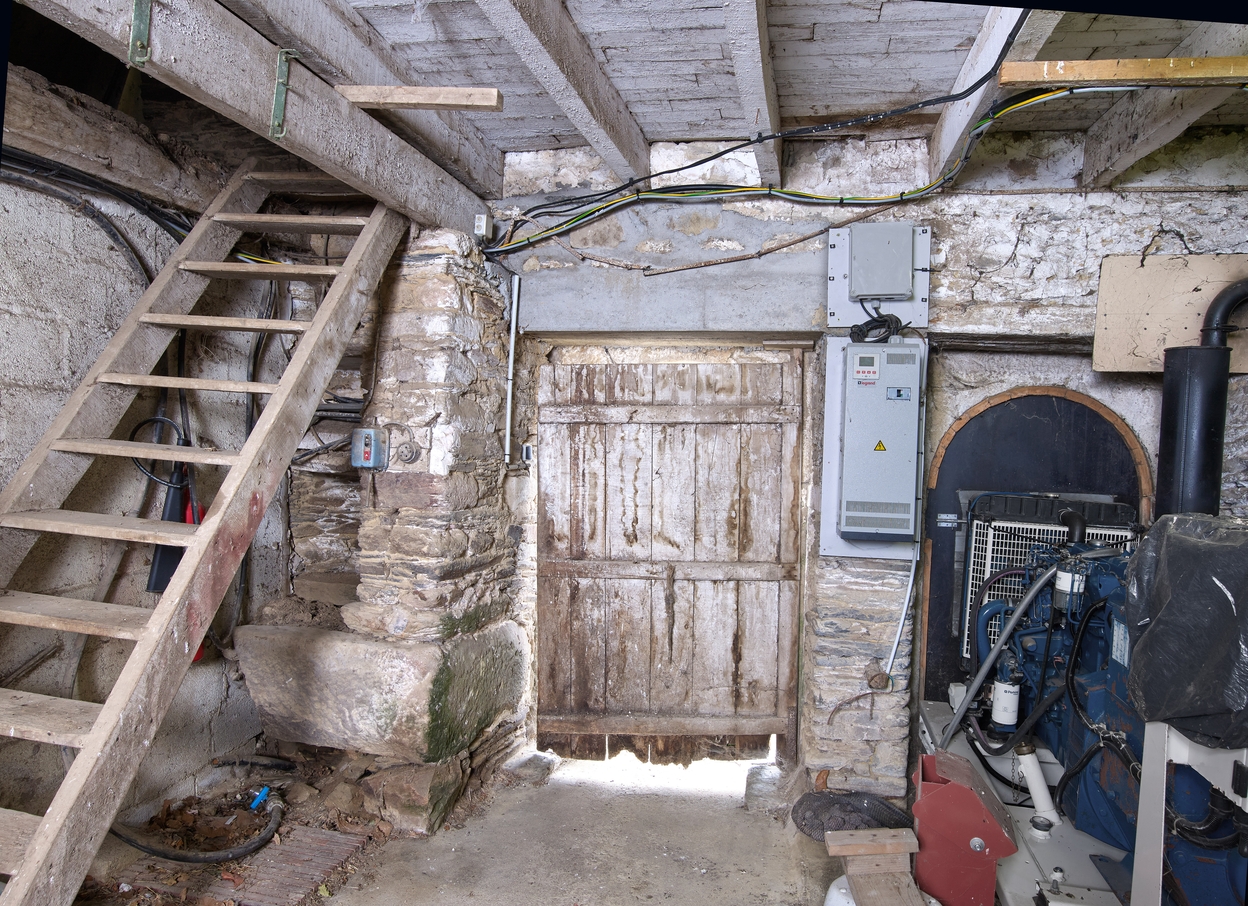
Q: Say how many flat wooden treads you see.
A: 10